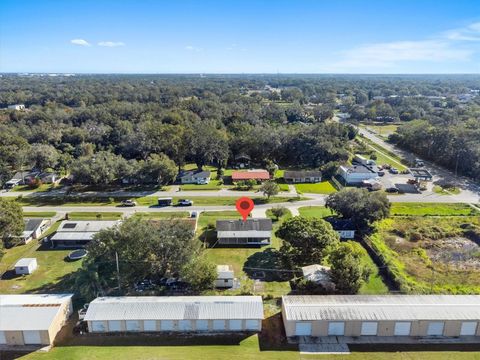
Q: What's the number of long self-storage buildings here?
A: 3